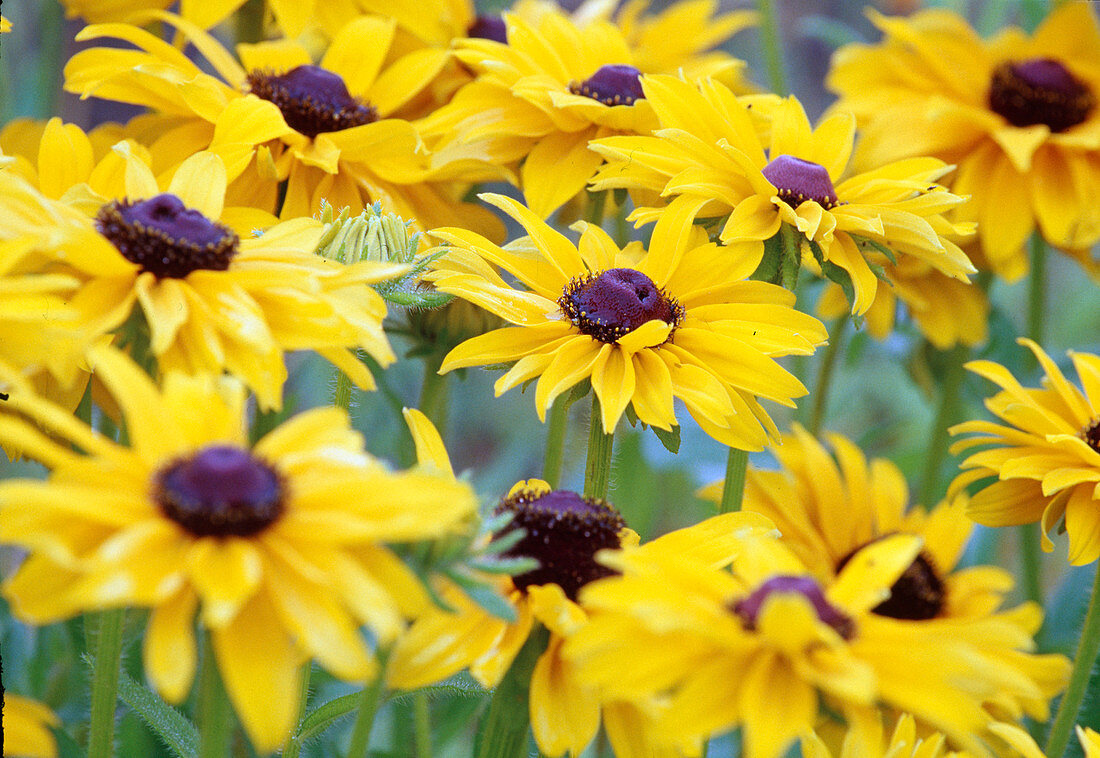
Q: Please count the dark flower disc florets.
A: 12